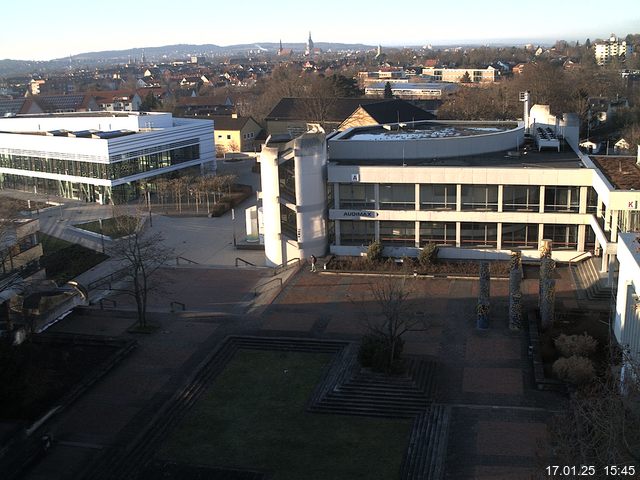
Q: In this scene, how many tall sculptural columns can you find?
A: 3